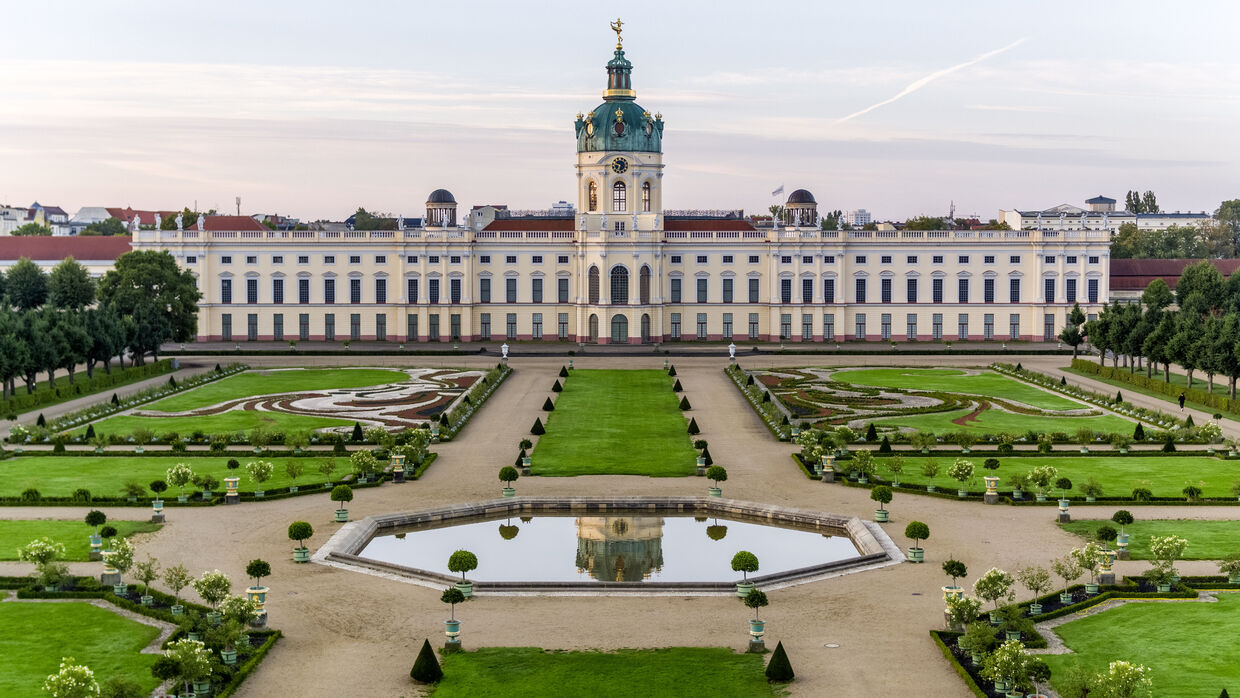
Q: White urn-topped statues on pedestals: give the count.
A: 2